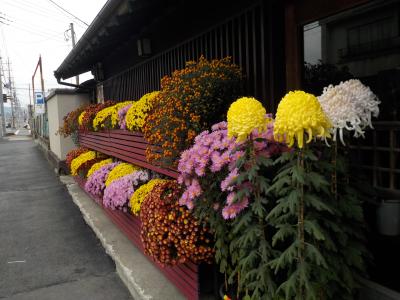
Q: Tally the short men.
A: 0